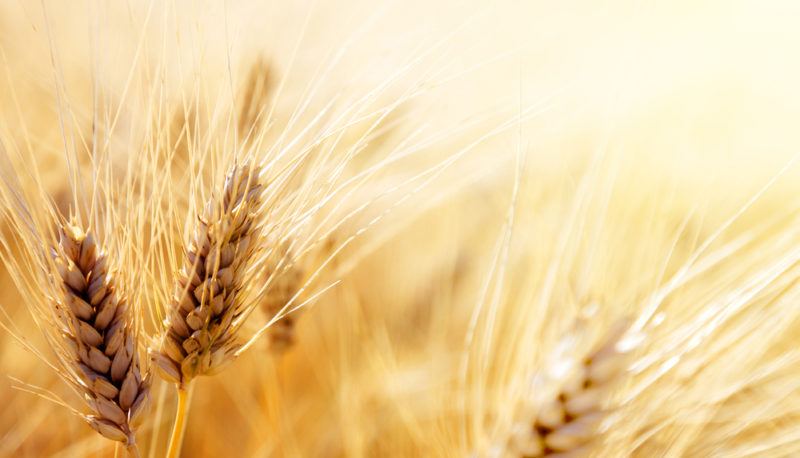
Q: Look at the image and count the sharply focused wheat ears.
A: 2